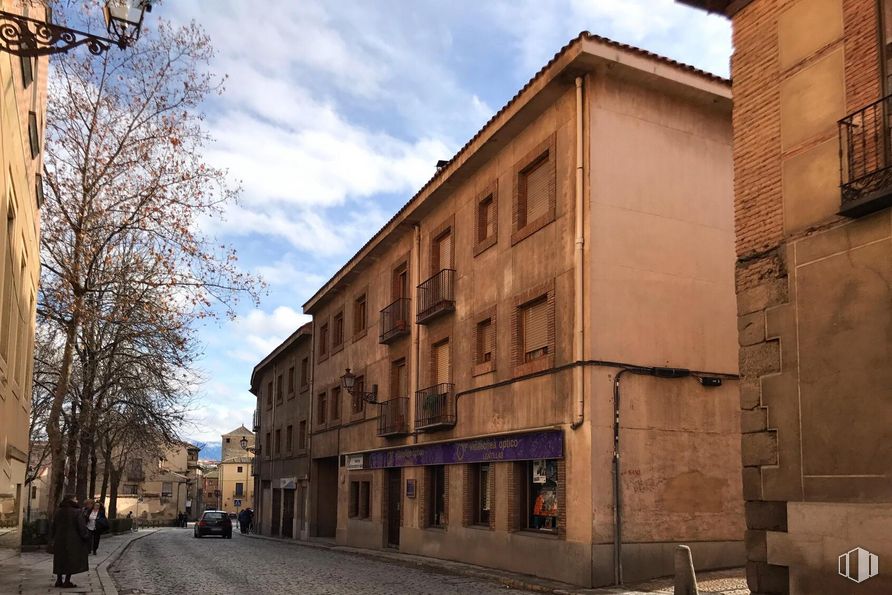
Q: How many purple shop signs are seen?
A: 1